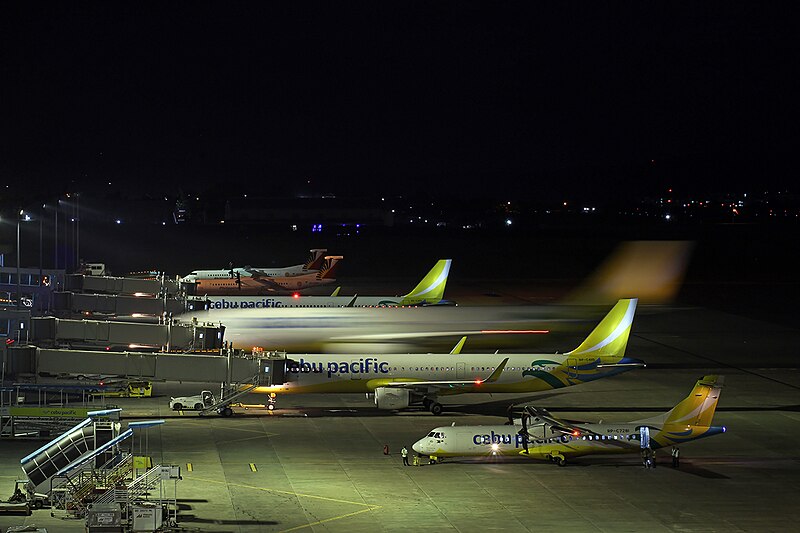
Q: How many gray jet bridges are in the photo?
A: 4